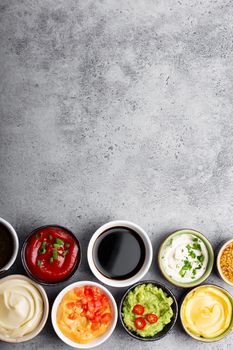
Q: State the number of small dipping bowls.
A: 9